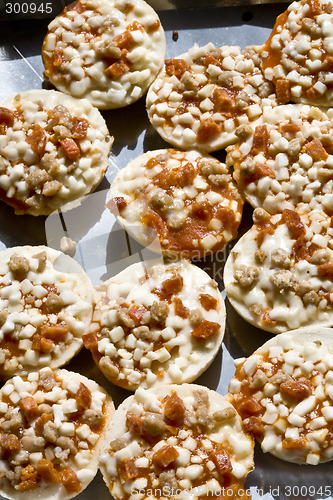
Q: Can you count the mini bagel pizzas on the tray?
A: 12